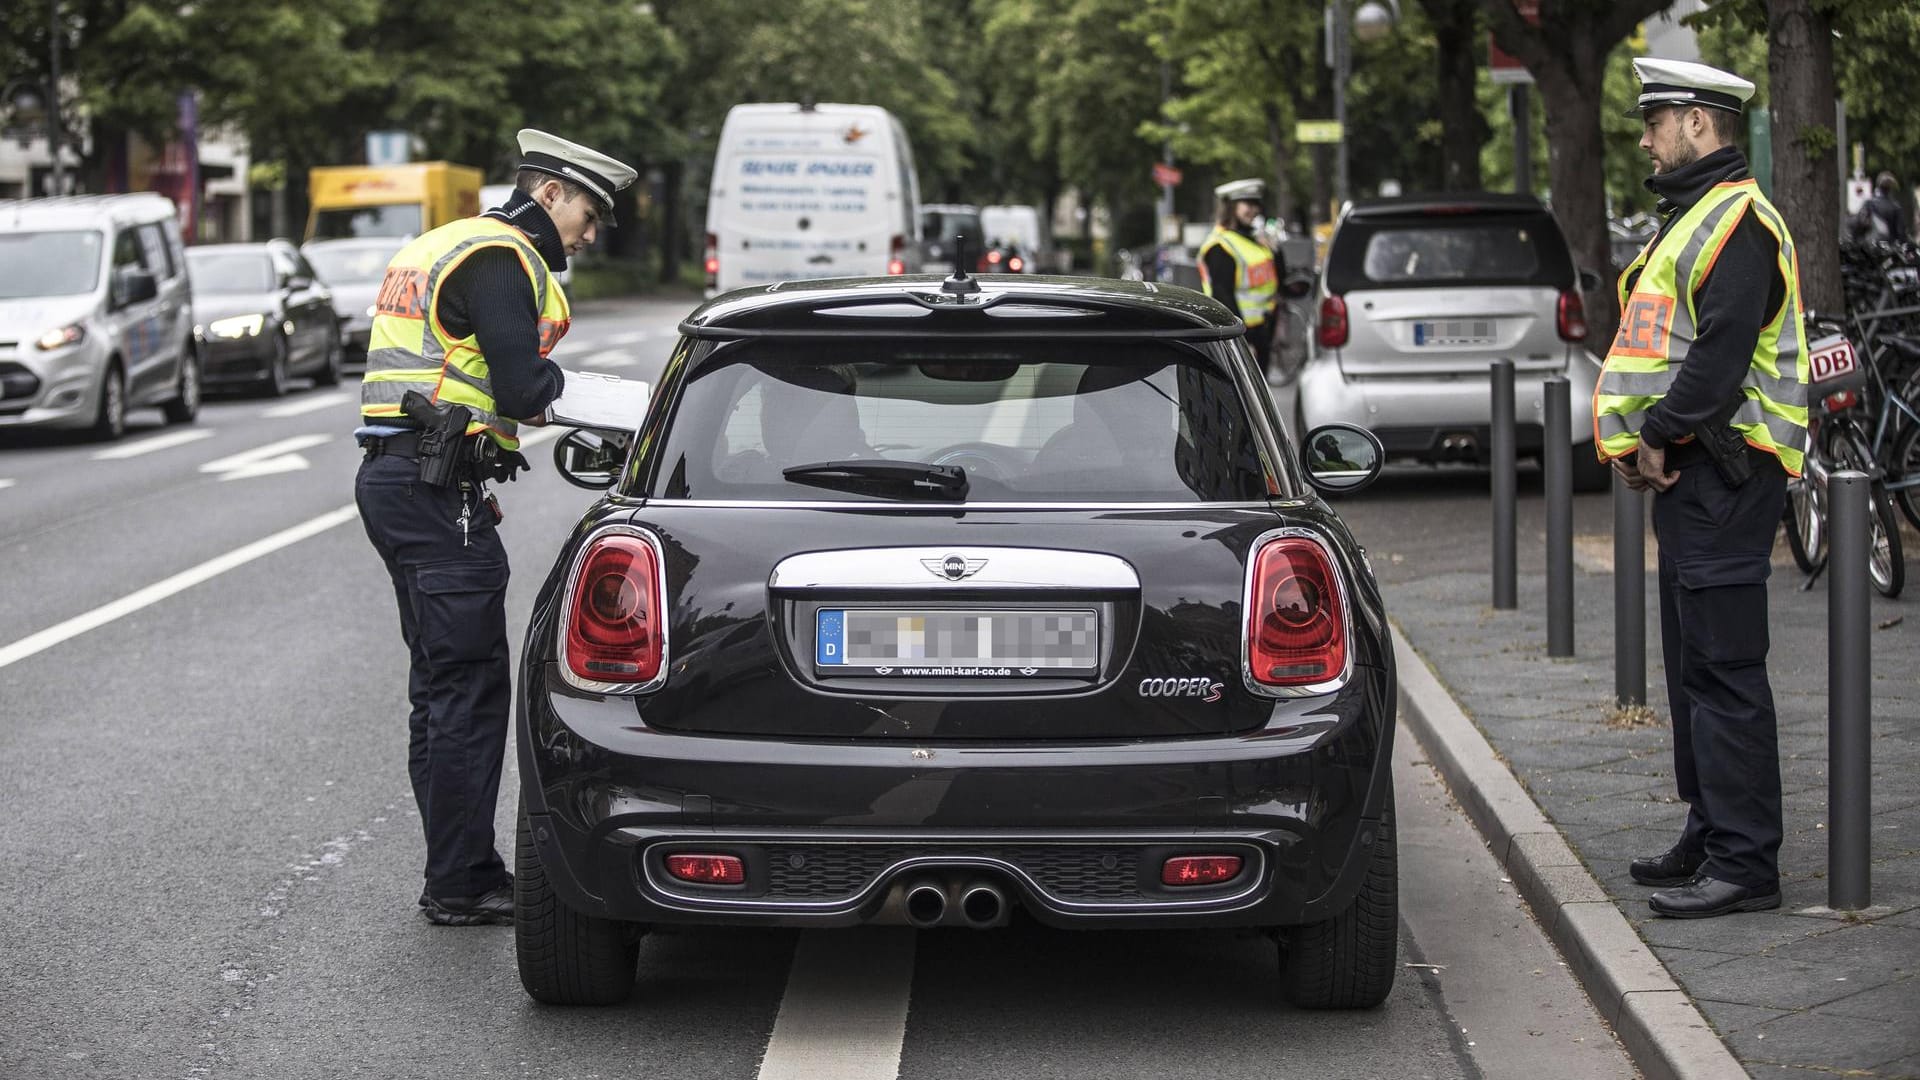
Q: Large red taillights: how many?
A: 2